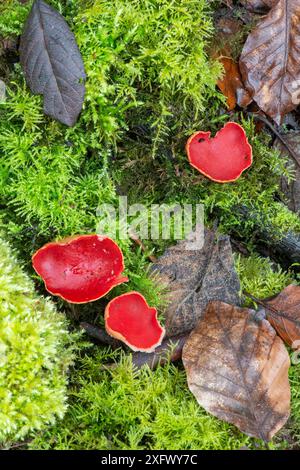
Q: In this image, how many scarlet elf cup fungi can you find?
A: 3